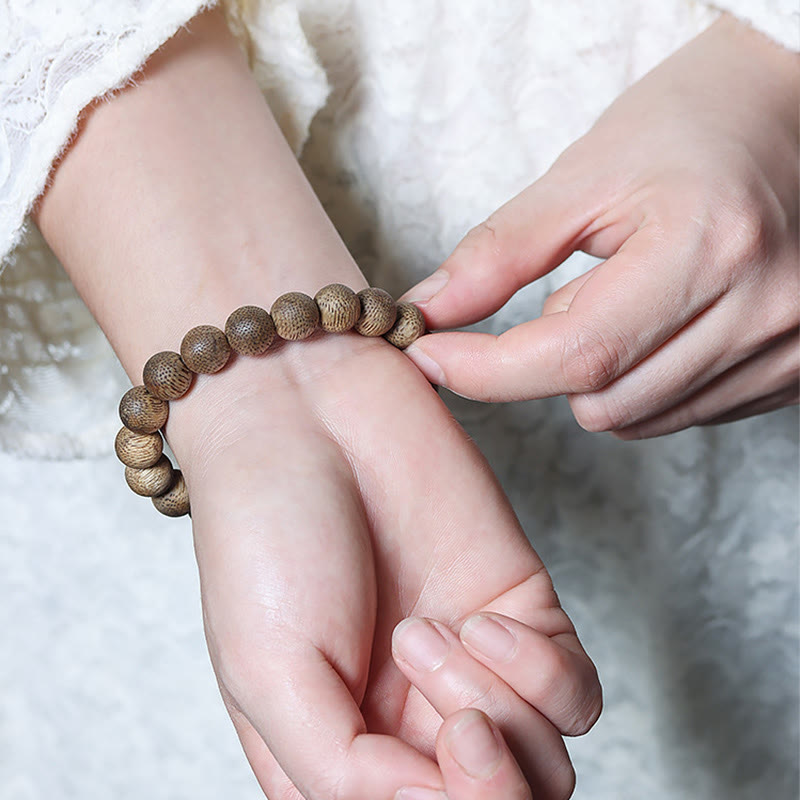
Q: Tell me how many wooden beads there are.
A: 11